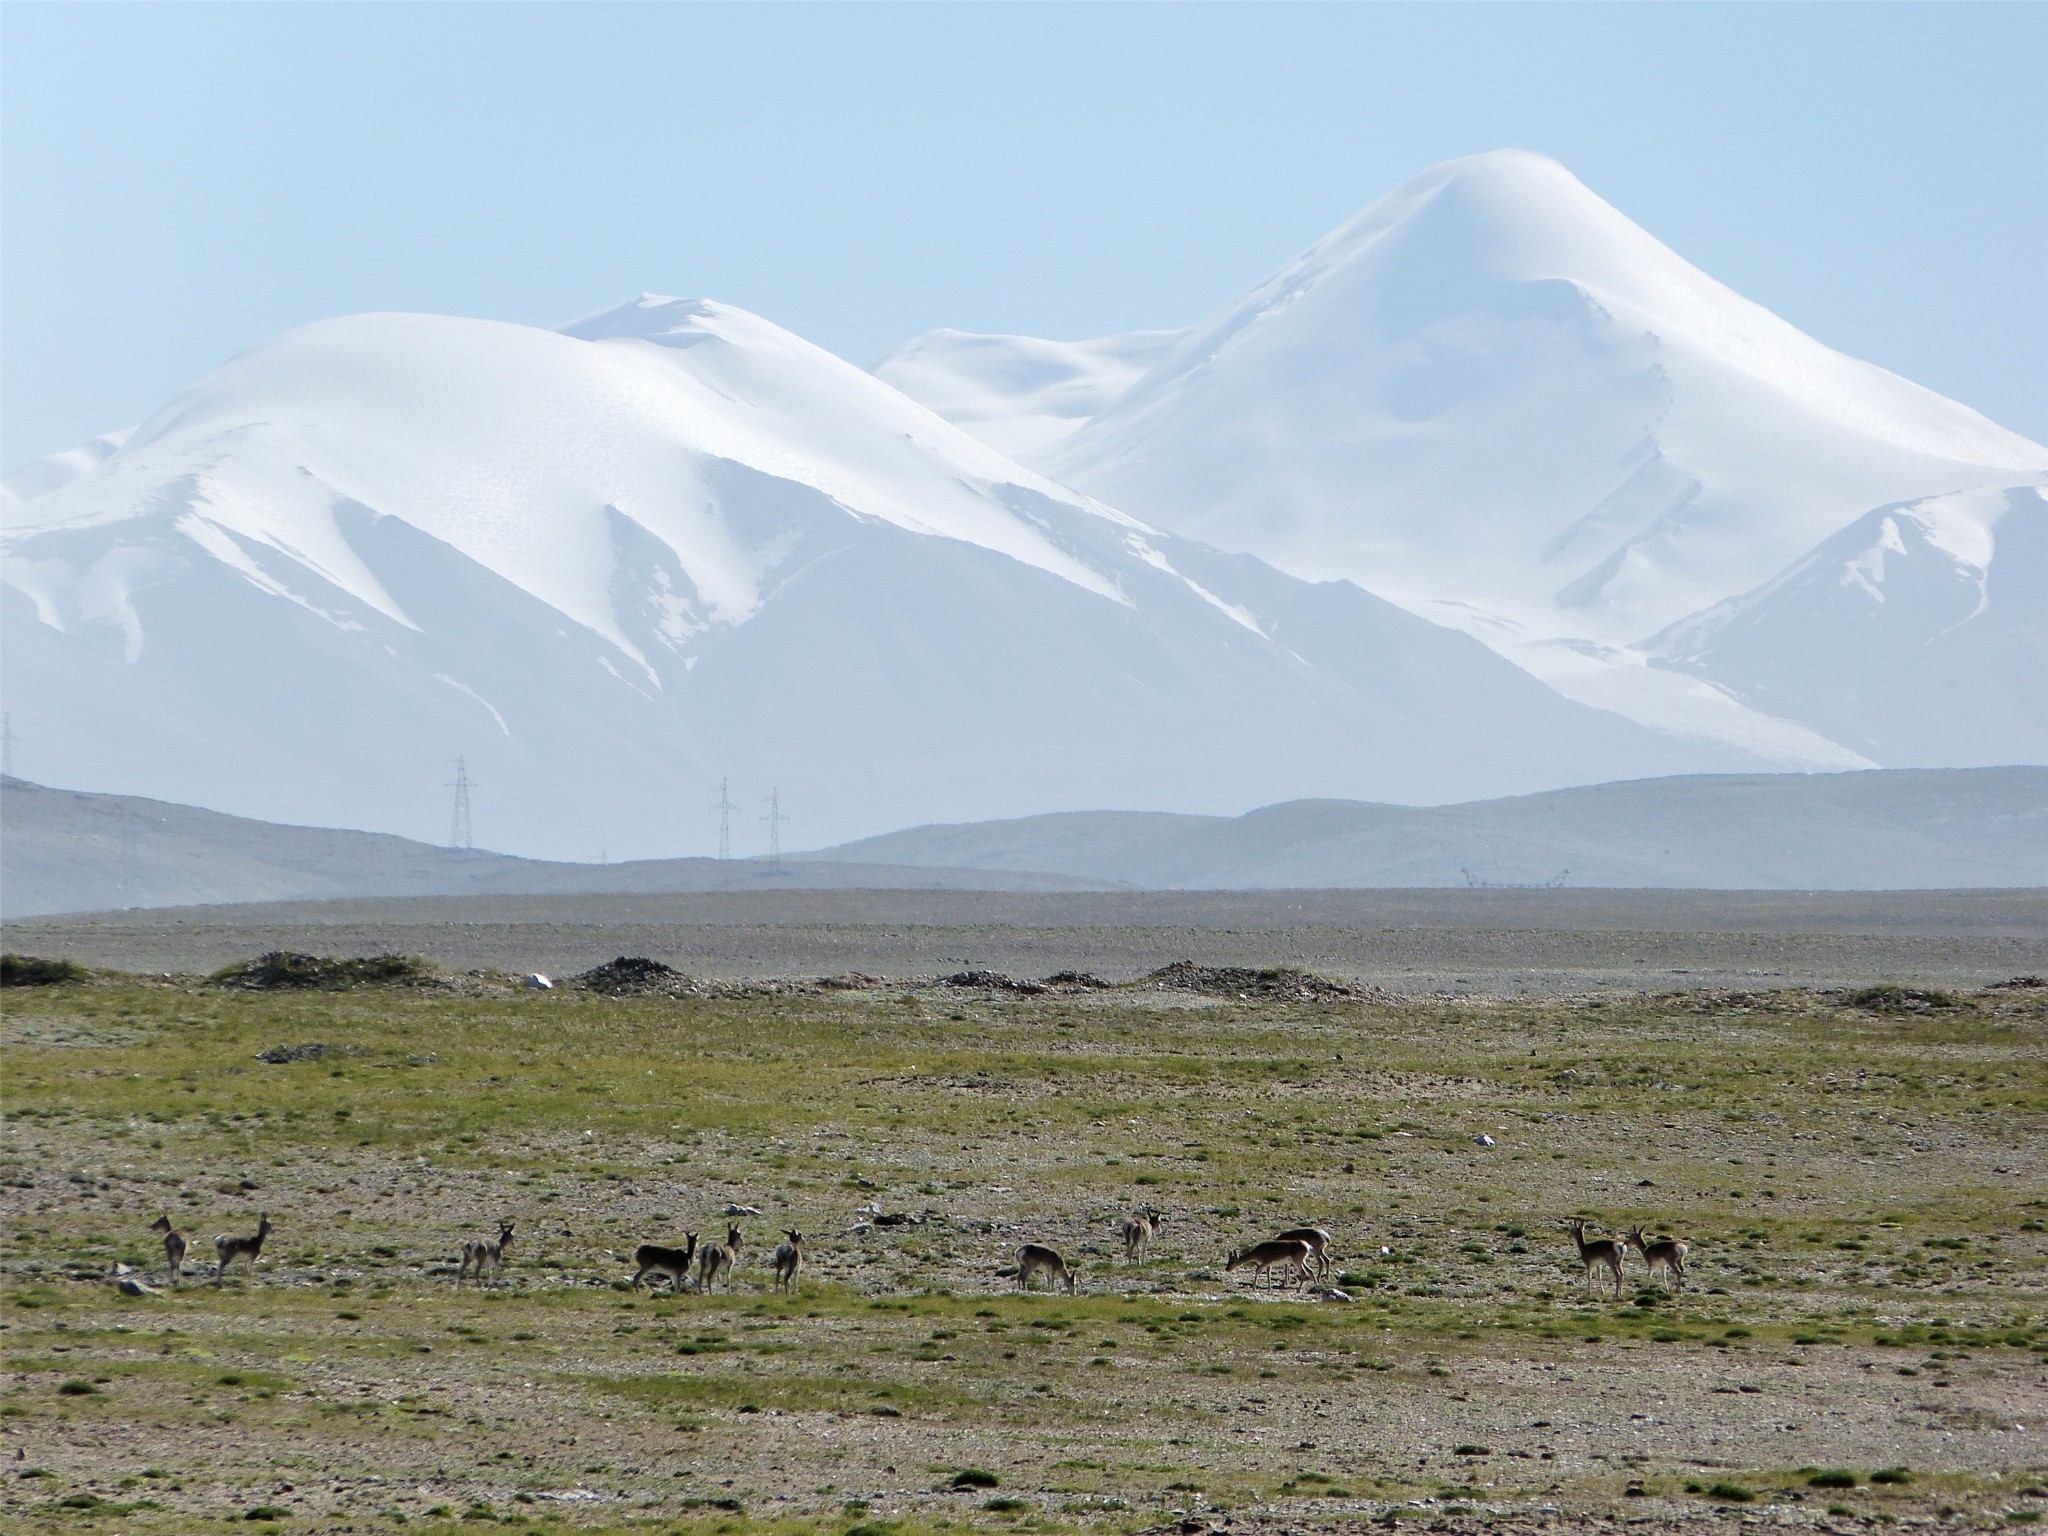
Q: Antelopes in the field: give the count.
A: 12